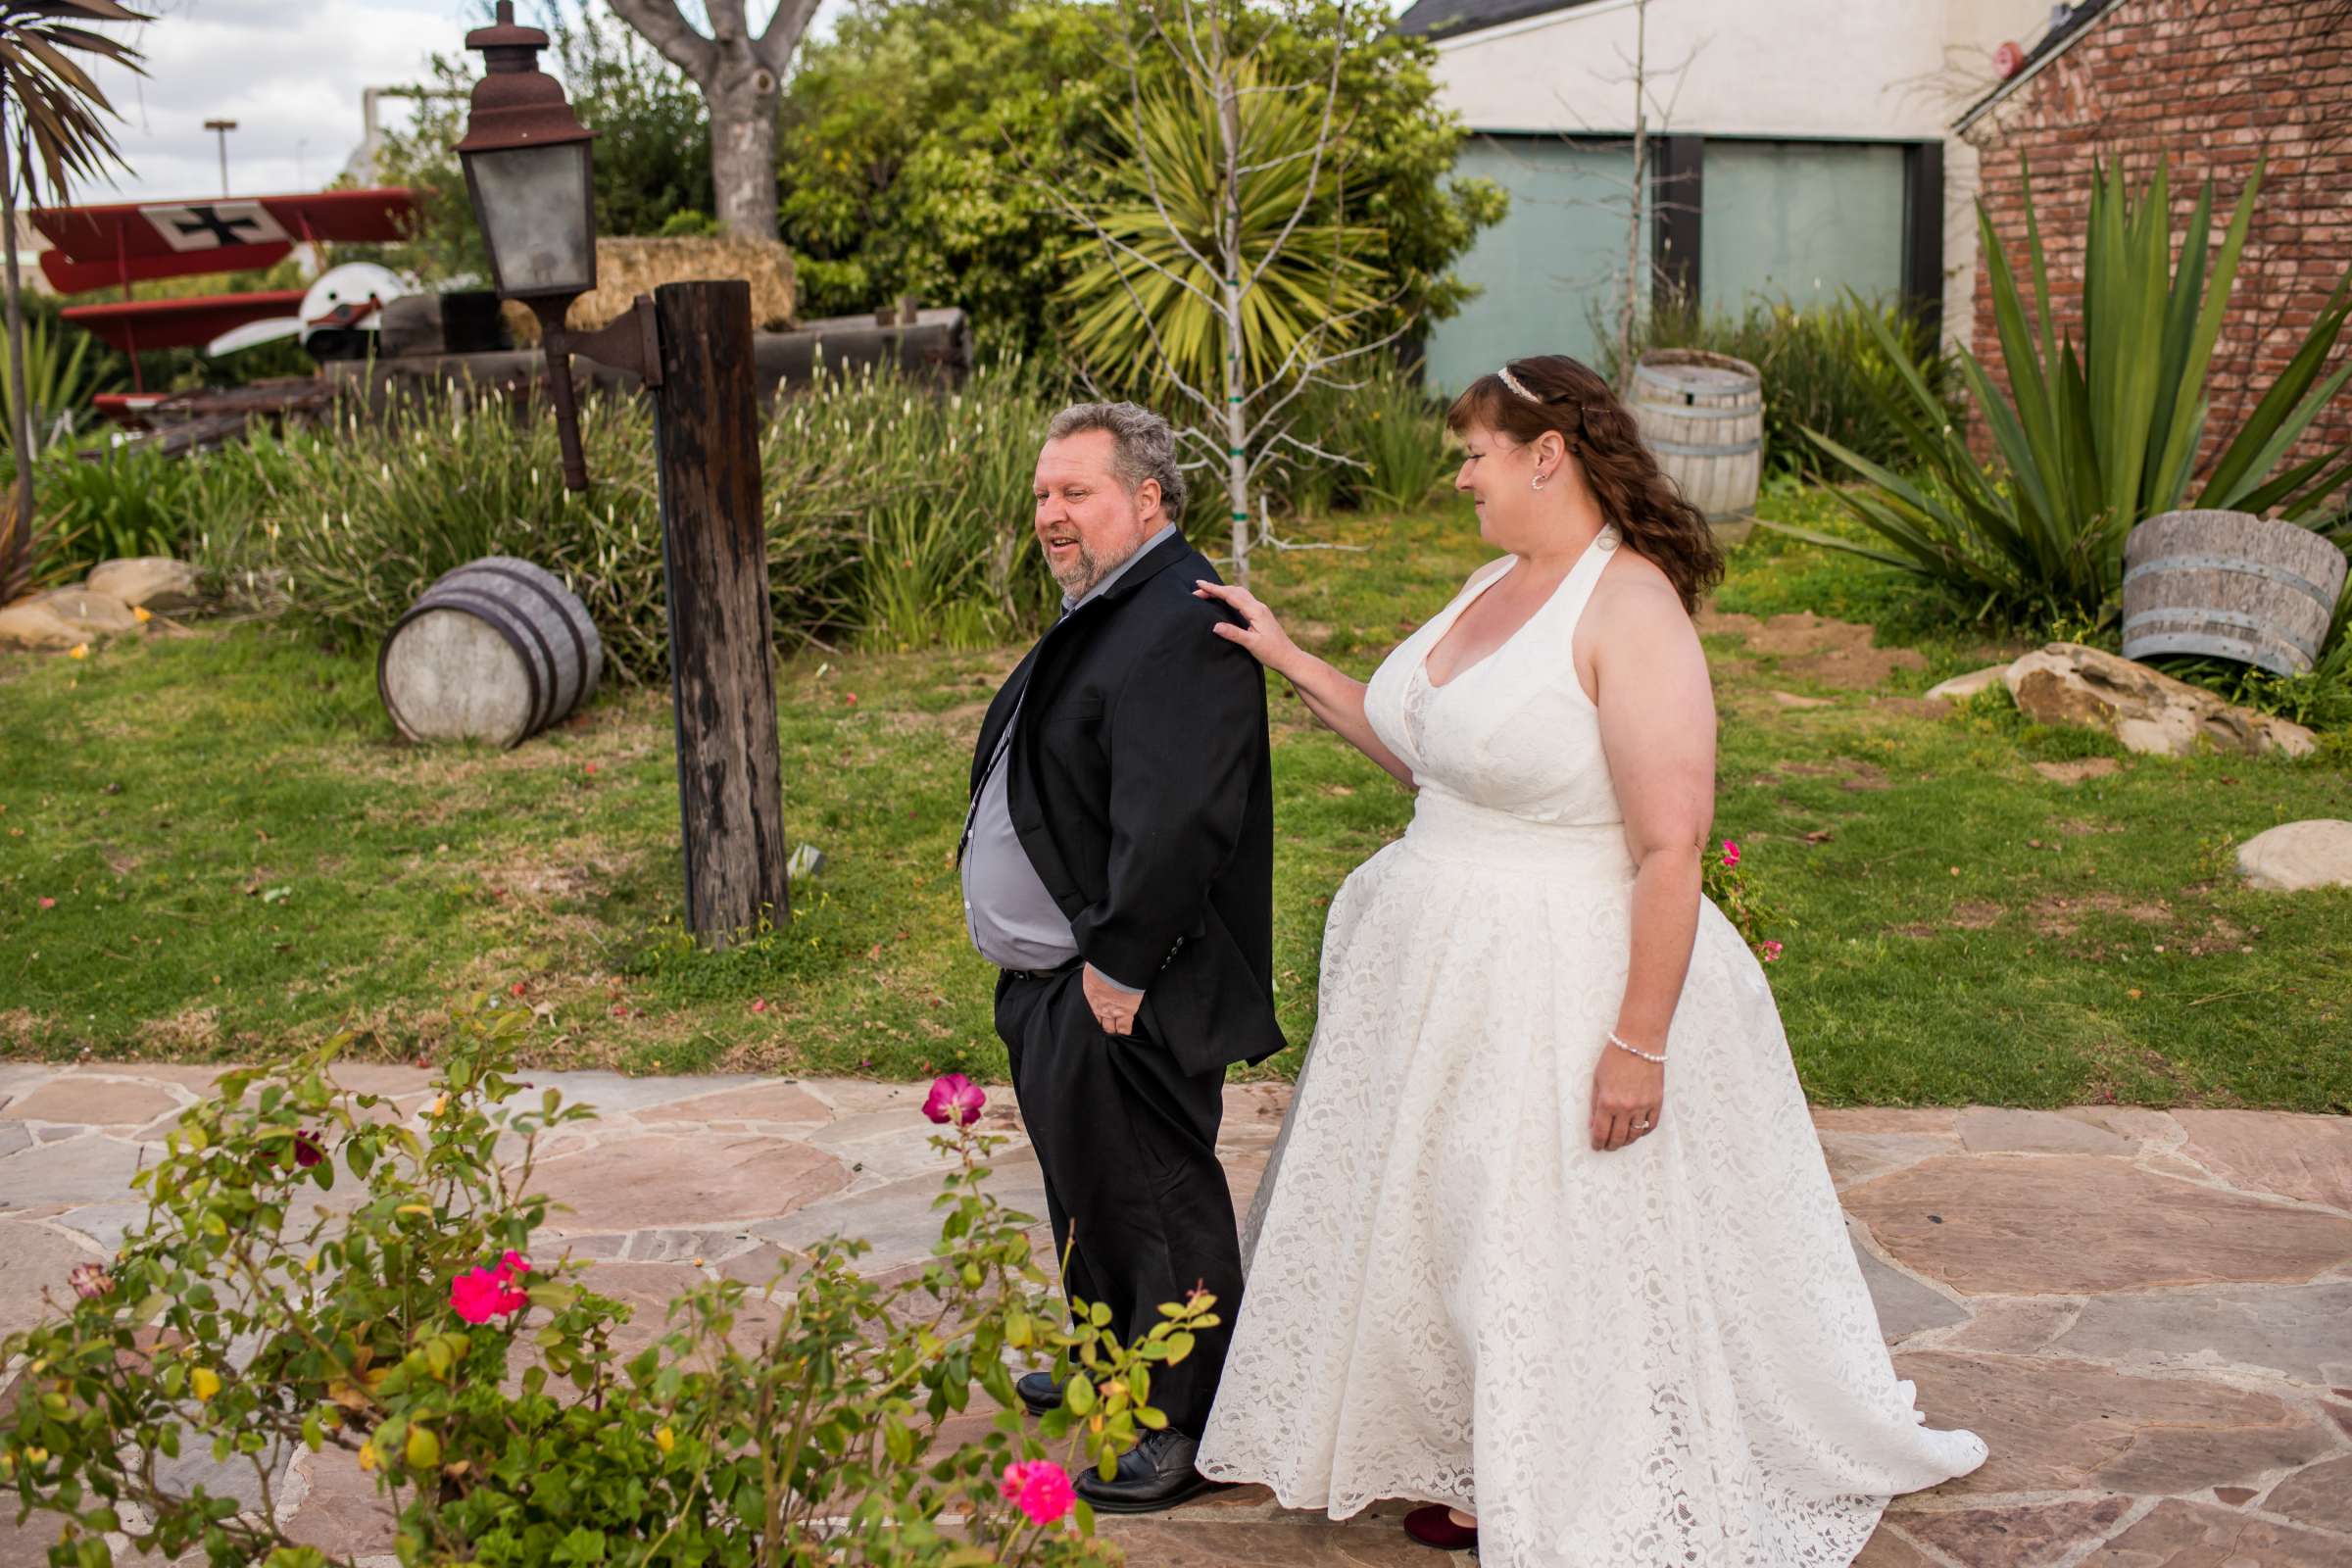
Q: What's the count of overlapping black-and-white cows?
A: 0